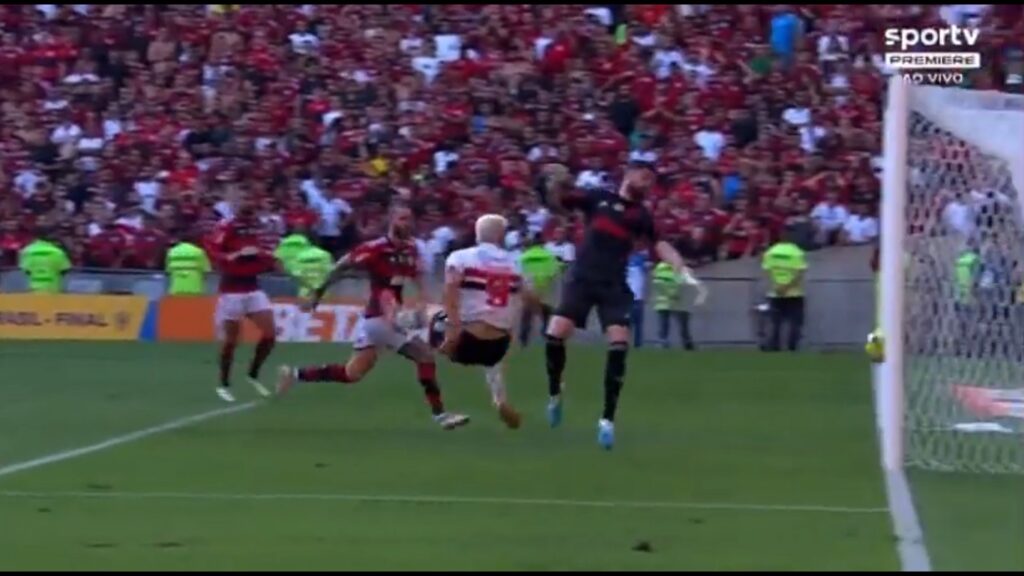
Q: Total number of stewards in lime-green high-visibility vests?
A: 8